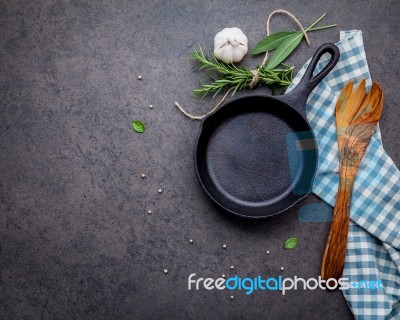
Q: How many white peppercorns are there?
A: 13